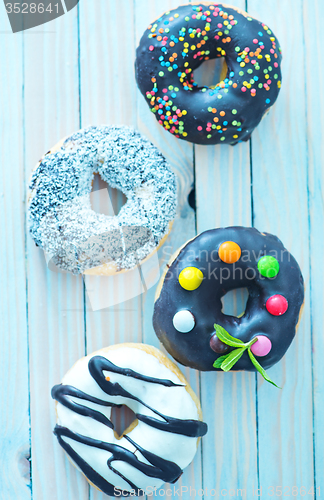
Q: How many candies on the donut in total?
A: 7